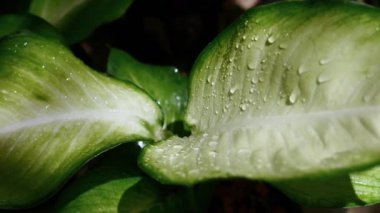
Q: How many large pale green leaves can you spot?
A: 2